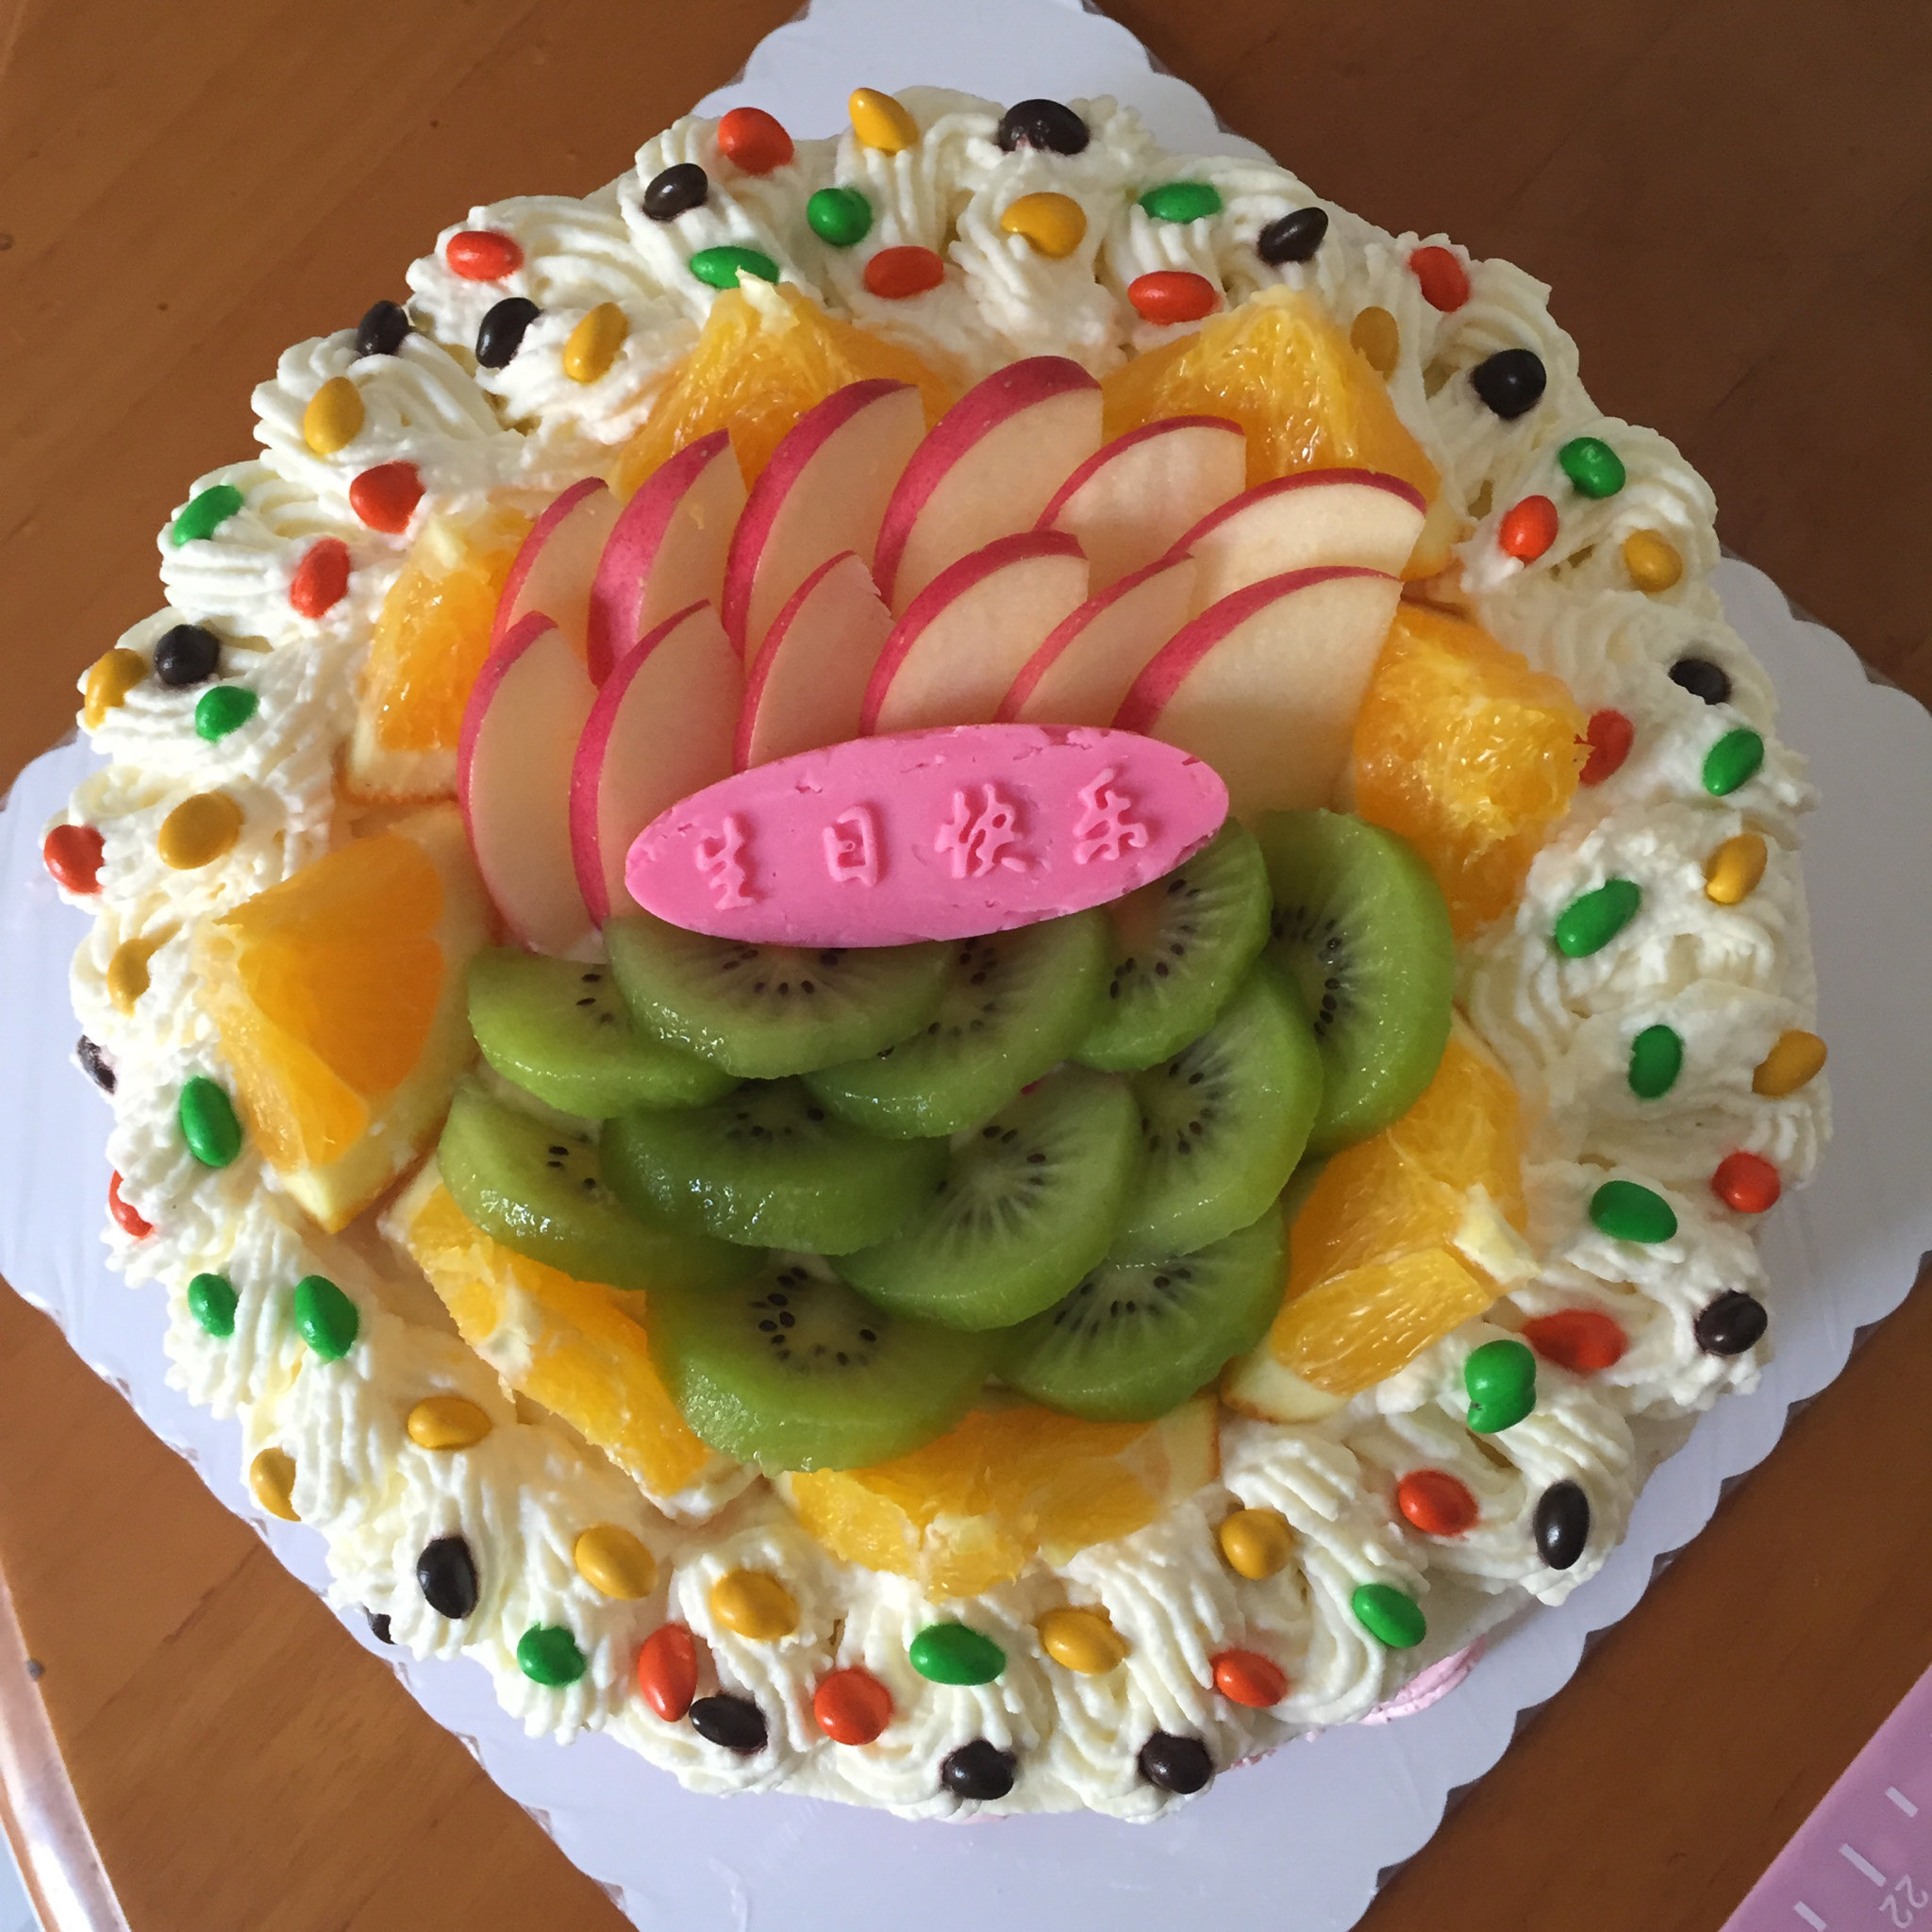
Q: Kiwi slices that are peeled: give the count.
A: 11